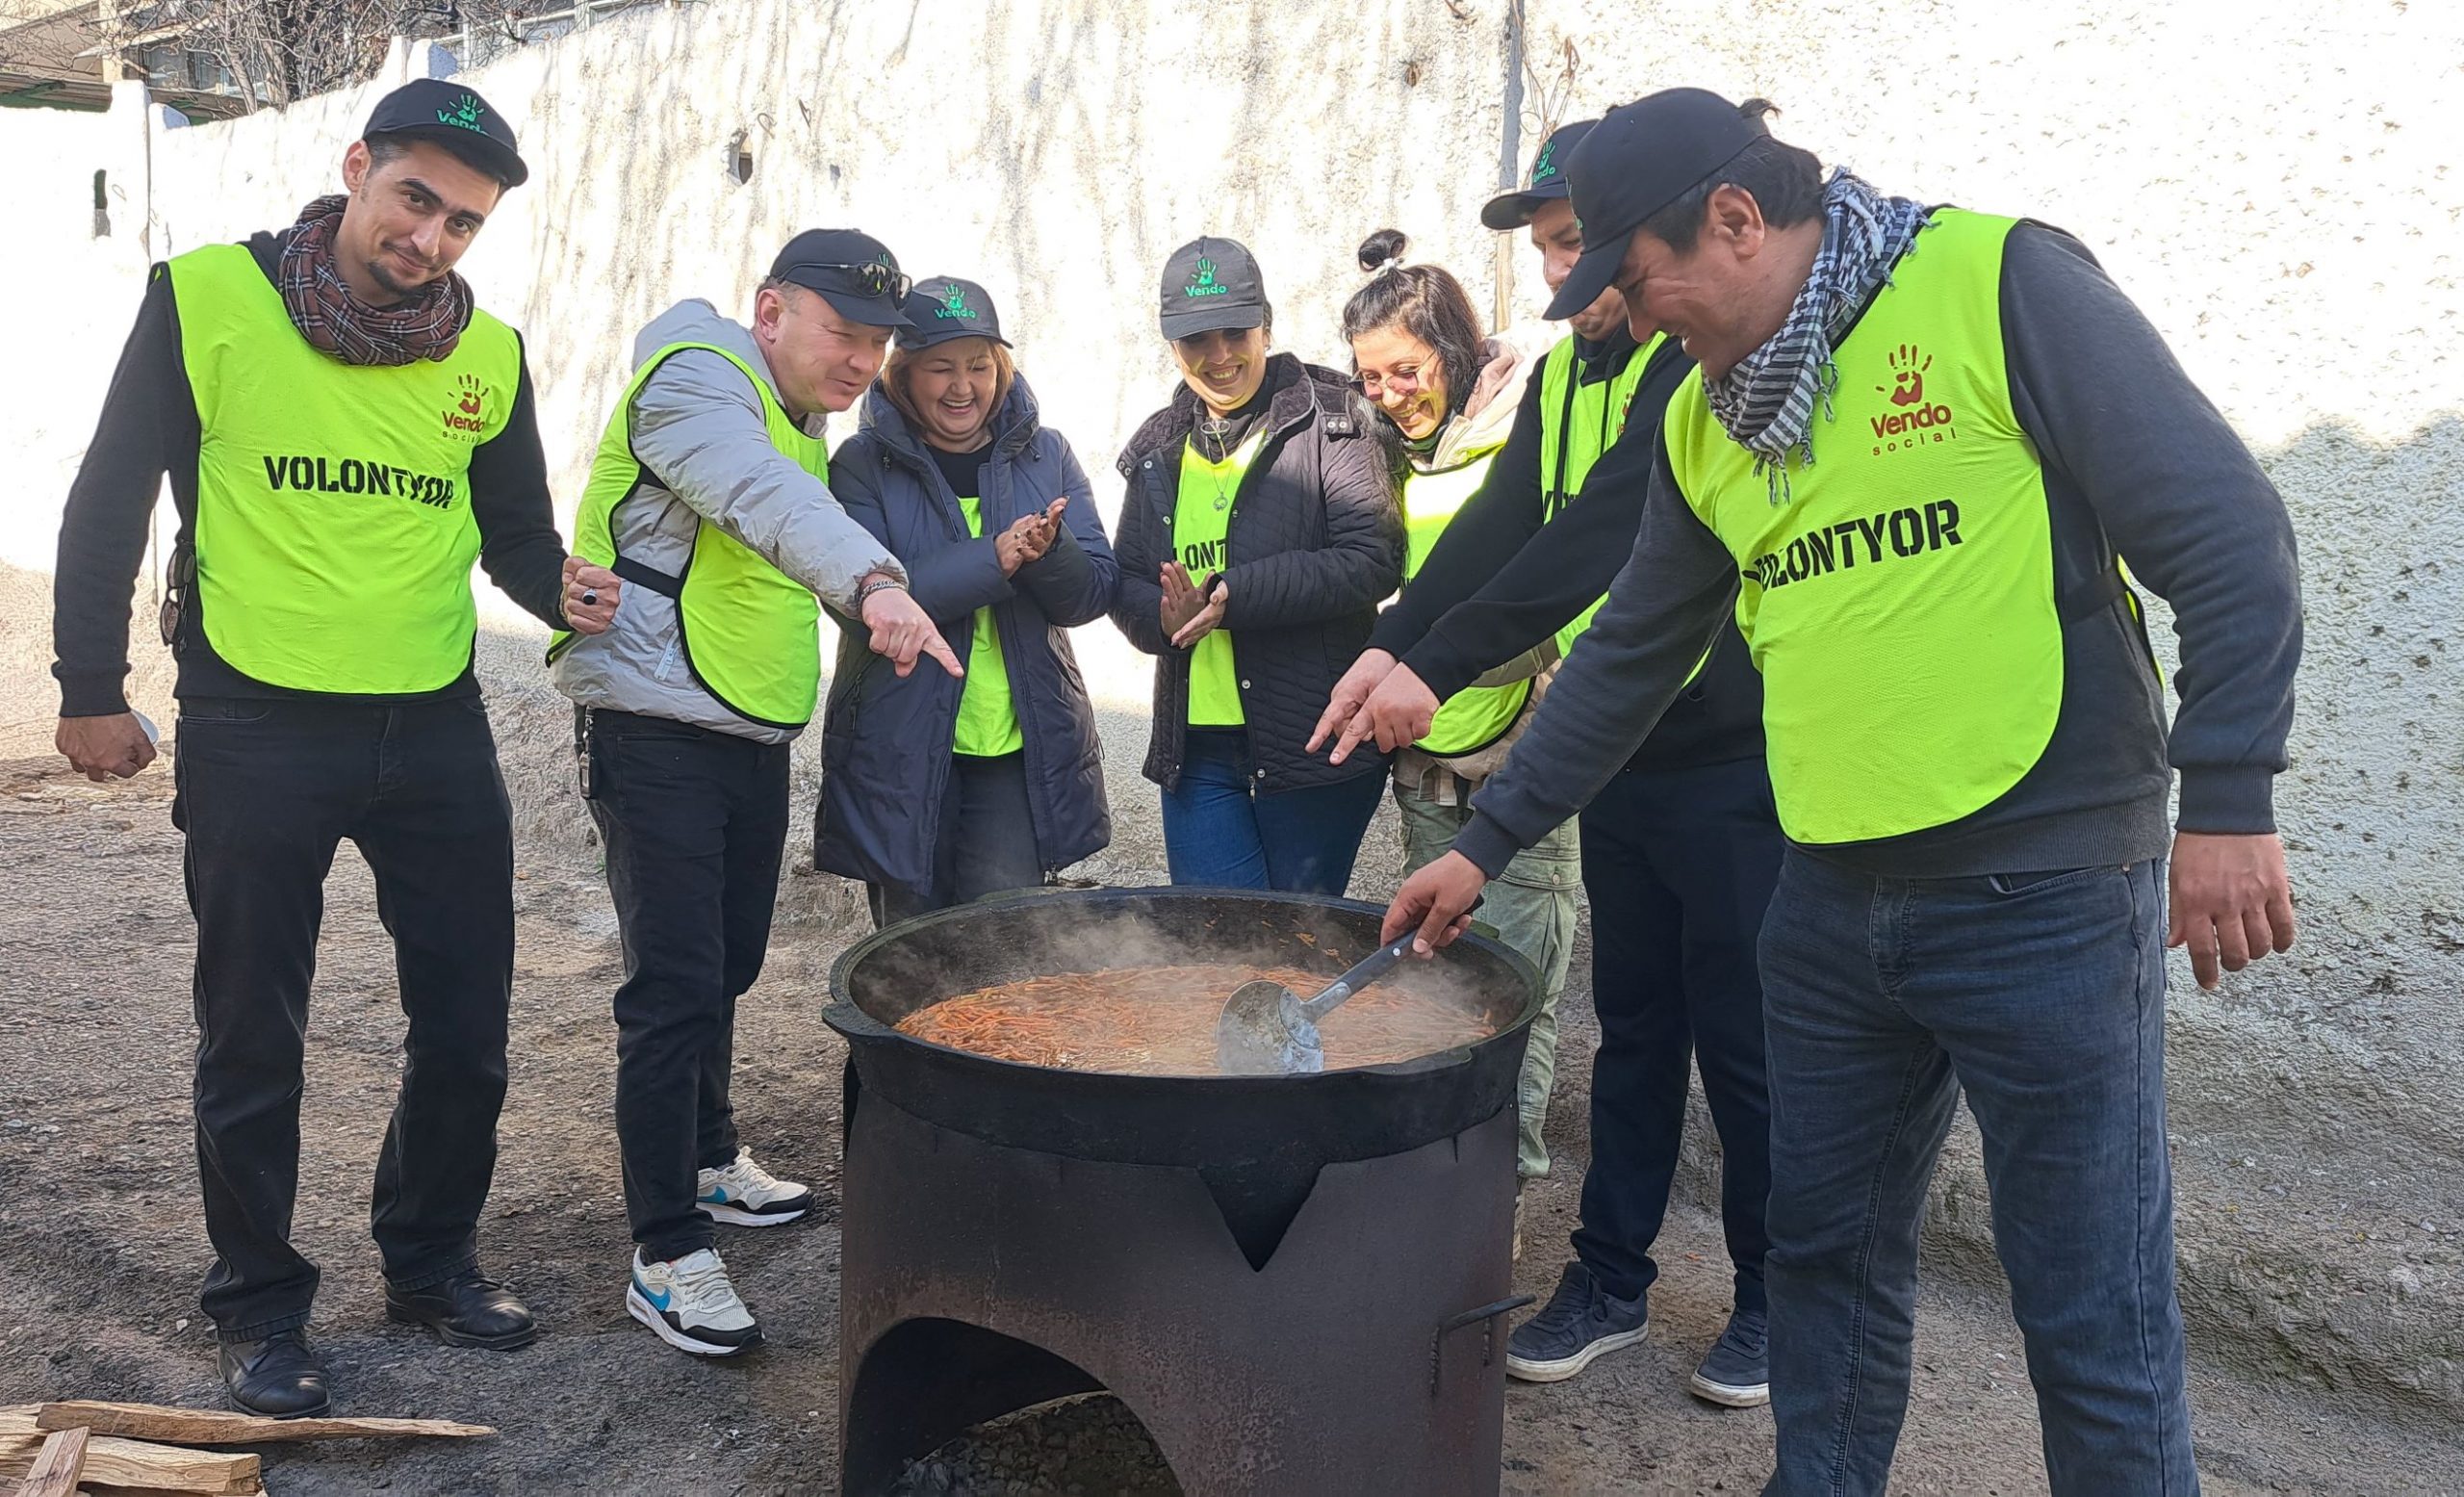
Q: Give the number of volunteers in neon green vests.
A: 7